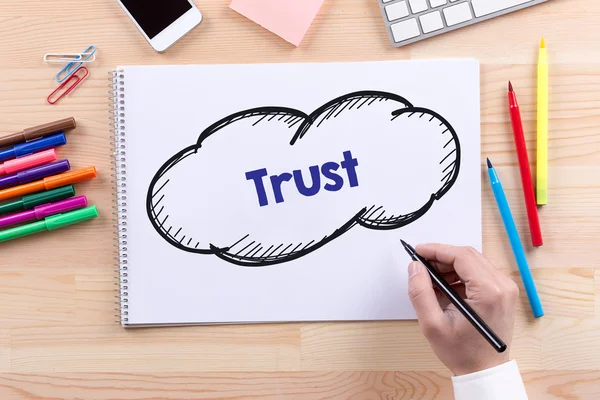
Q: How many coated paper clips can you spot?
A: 3